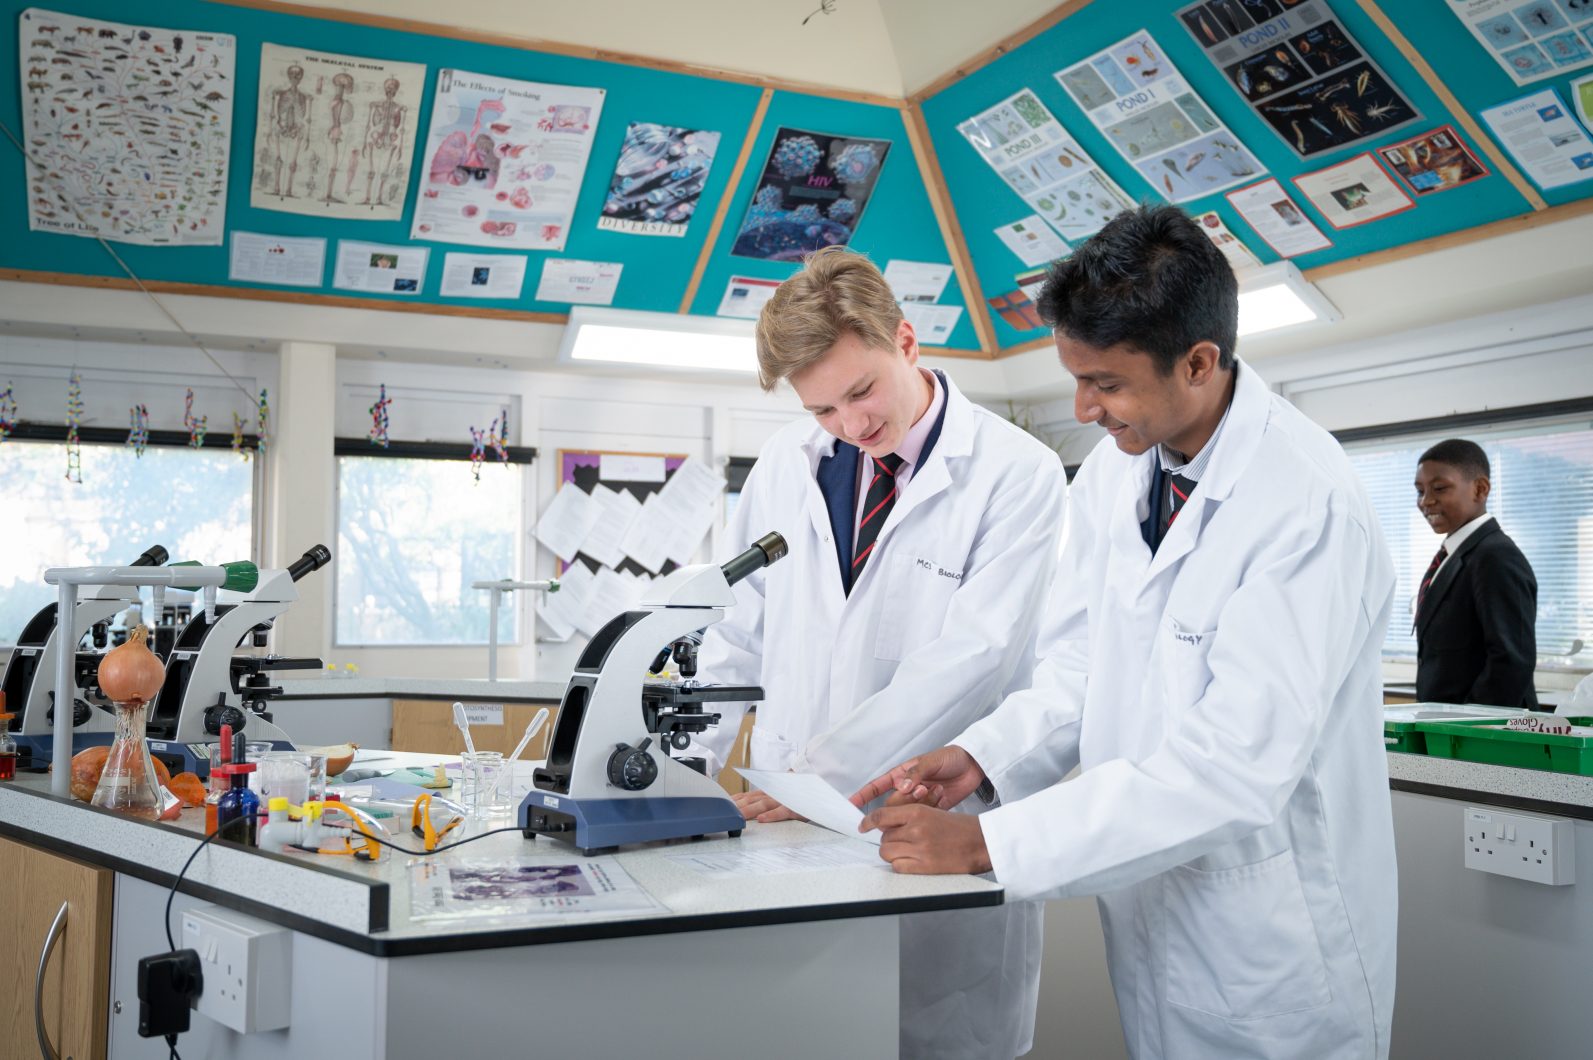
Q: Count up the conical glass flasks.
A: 1